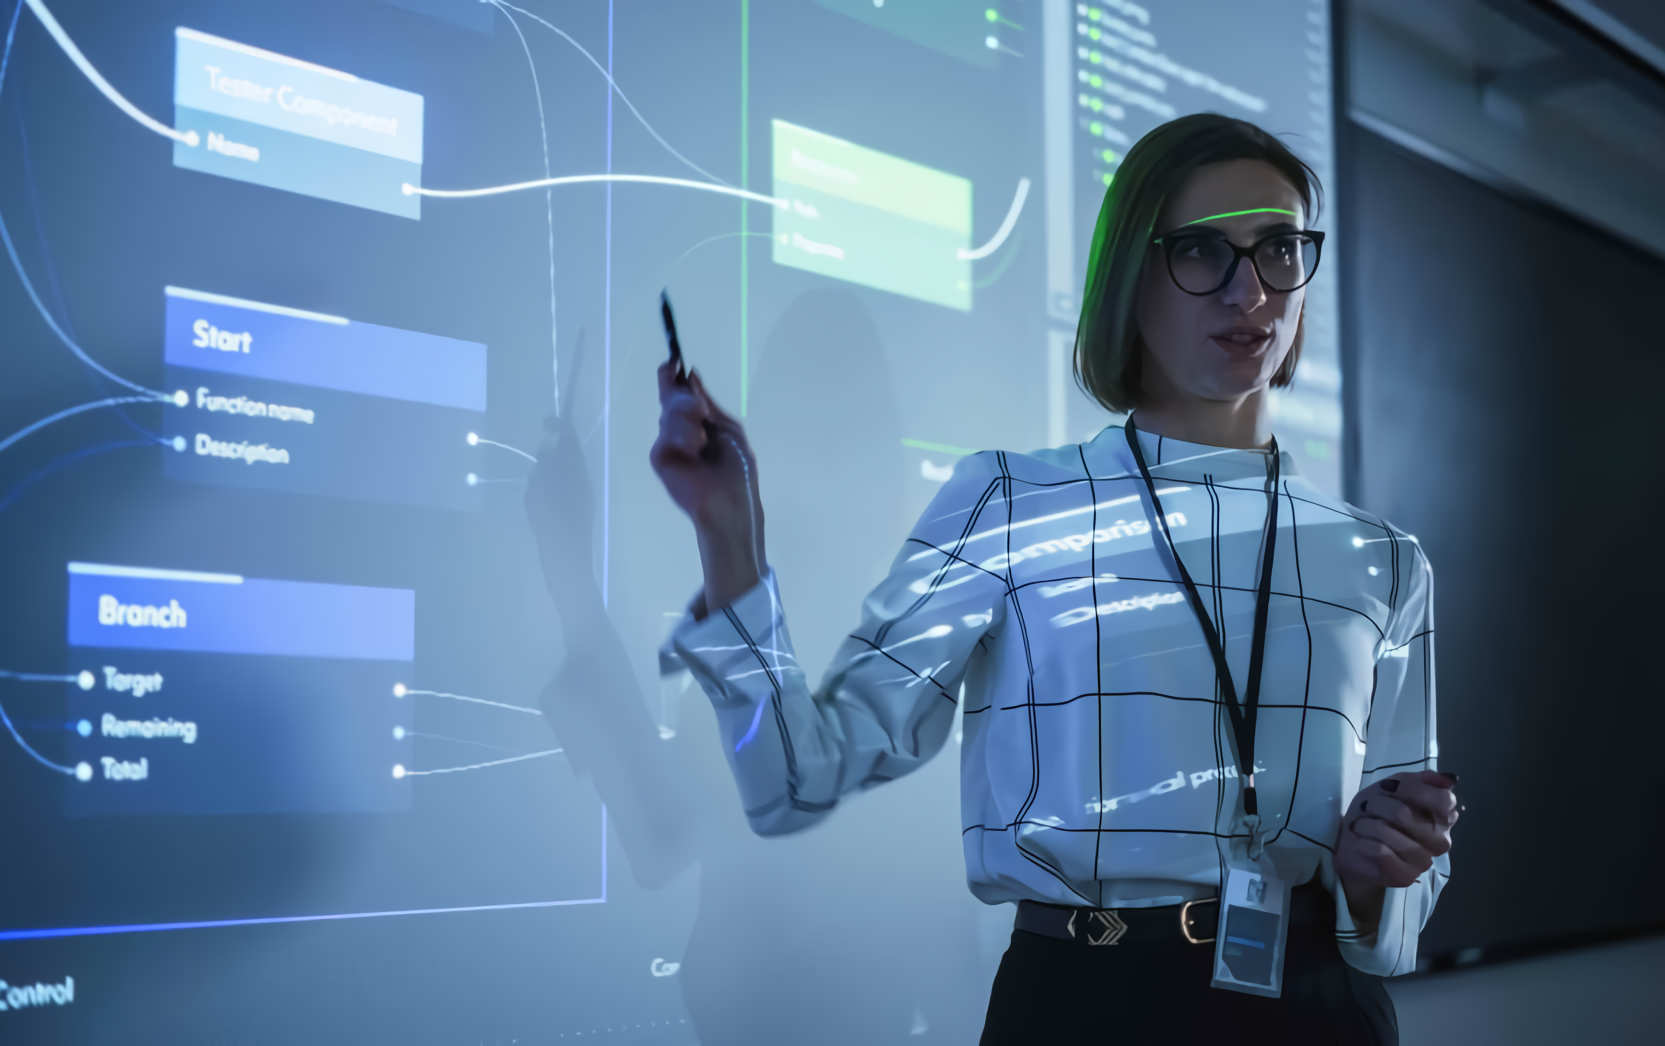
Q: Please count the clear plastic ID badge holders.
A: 1